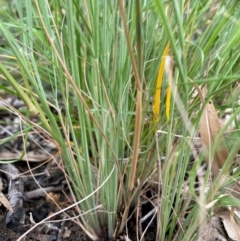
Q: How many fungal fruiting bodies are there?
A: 0